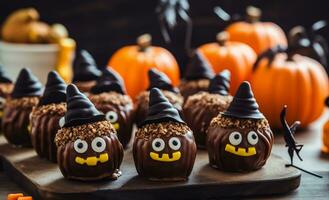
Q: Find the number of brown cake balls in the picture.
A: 11